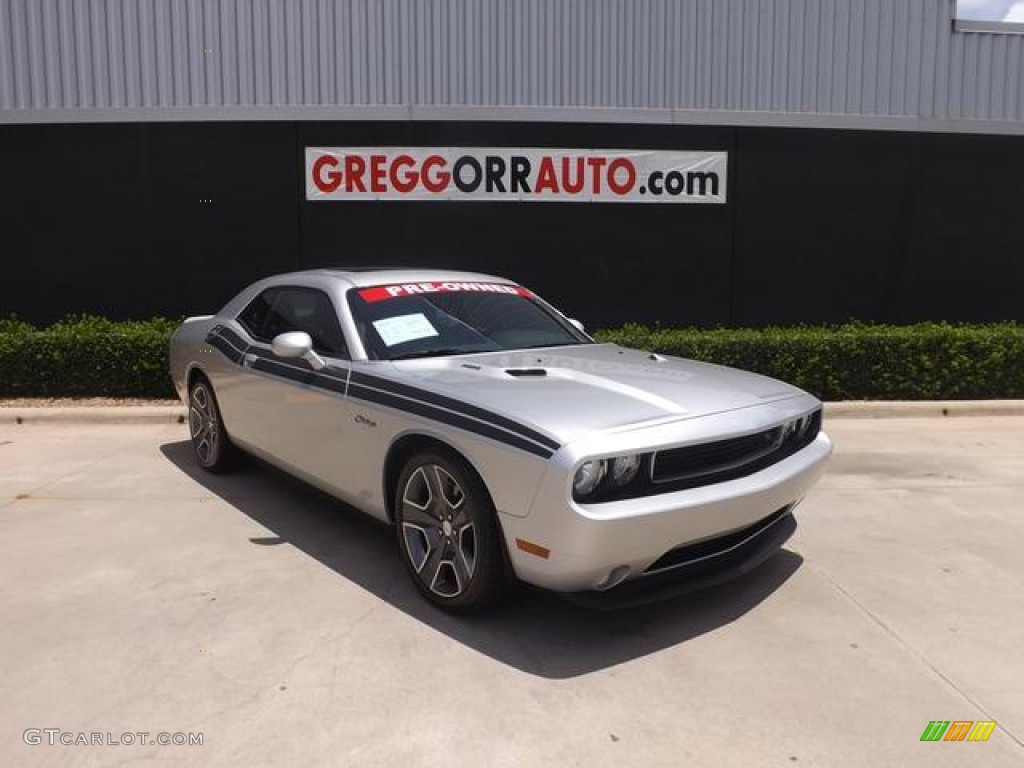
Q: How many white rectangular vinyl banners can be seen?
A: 1